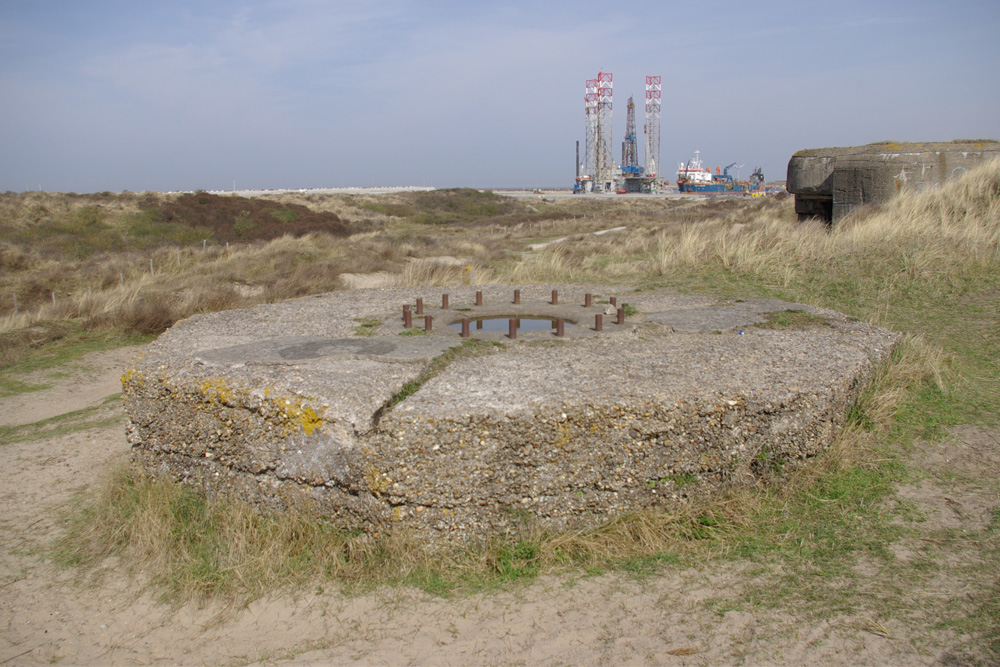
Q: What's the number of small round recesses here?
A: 1